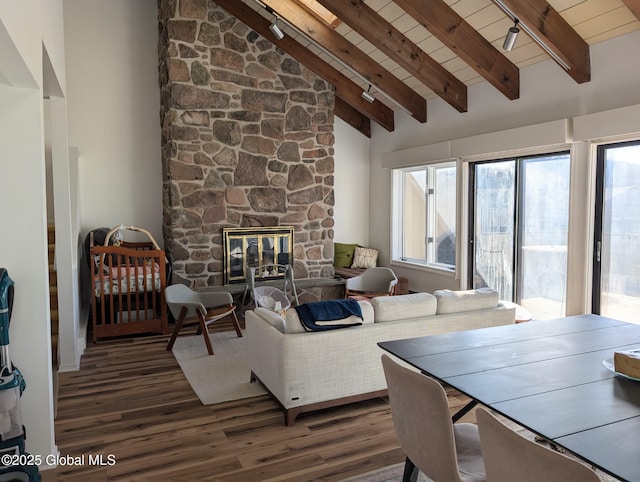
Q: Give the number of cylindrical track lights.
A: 3